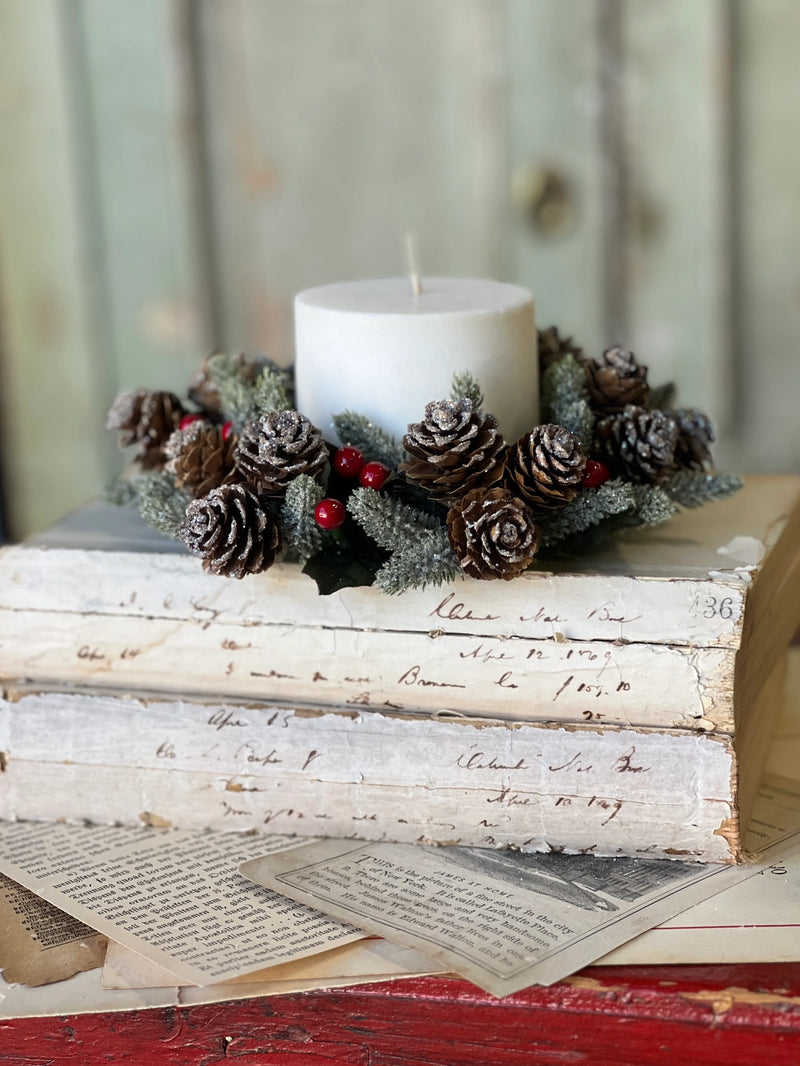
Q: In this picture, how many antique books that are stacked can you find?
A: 2